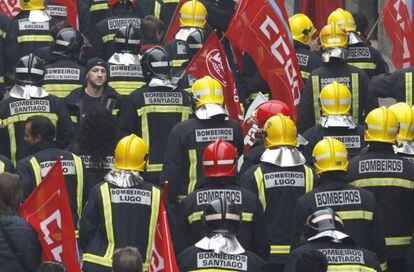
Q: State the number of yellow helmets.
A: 12